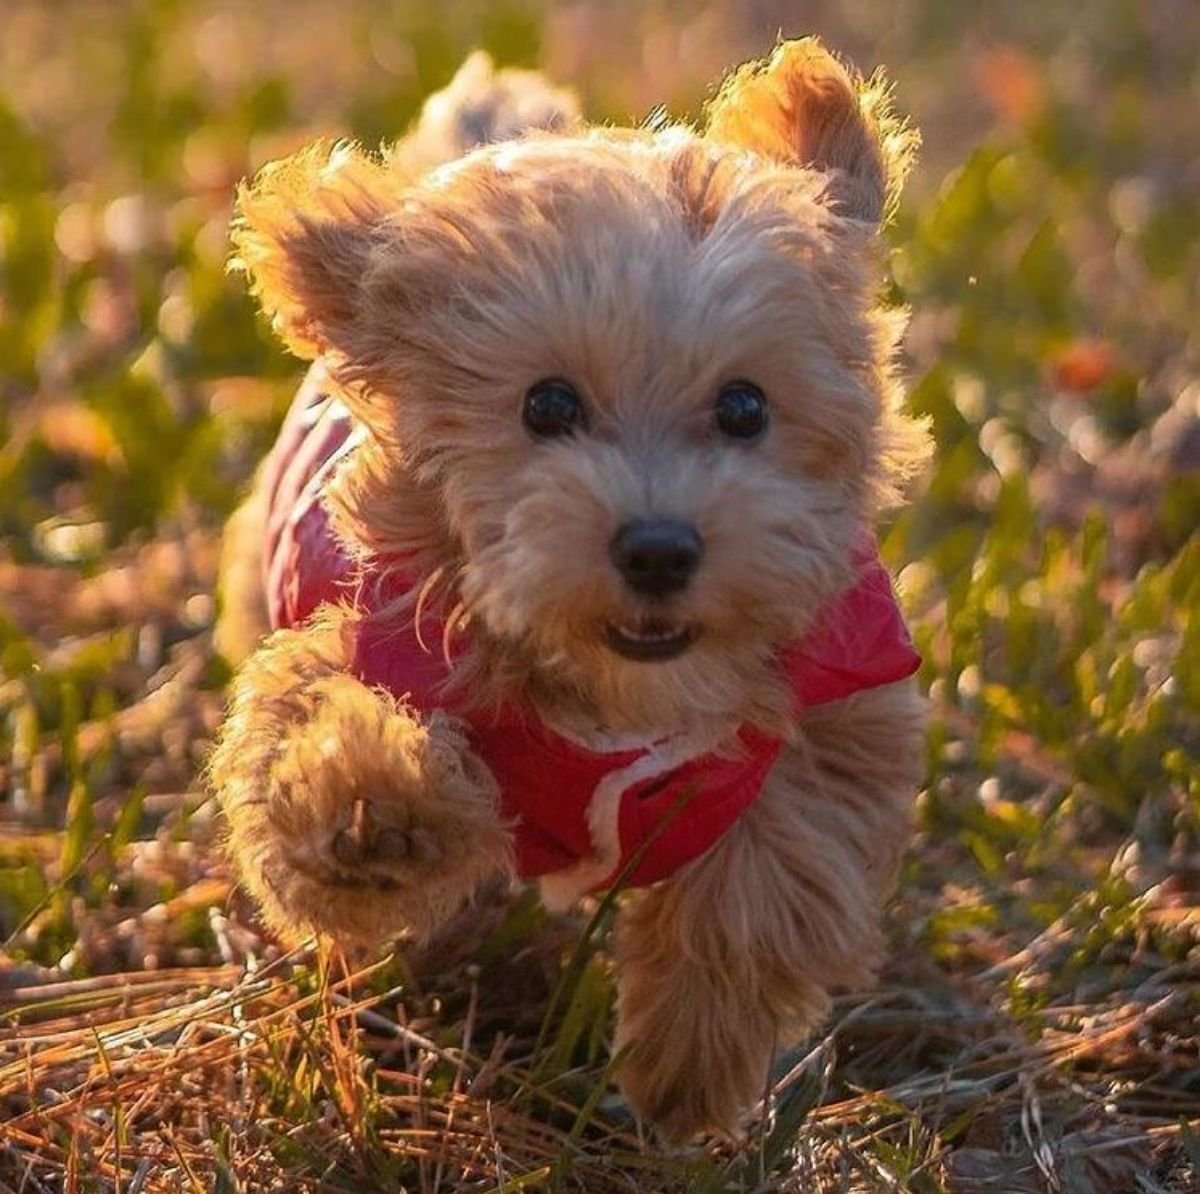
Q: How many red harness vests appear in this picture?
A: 1